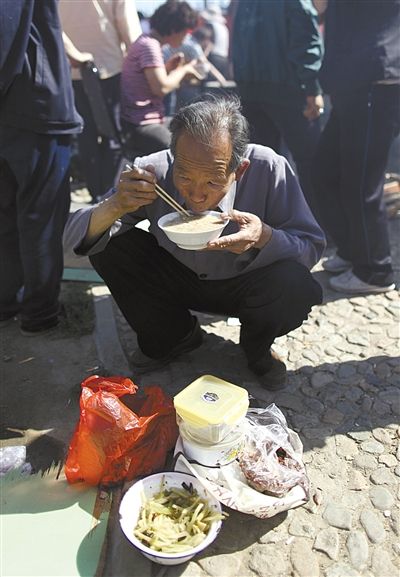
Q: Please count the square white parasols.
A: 0